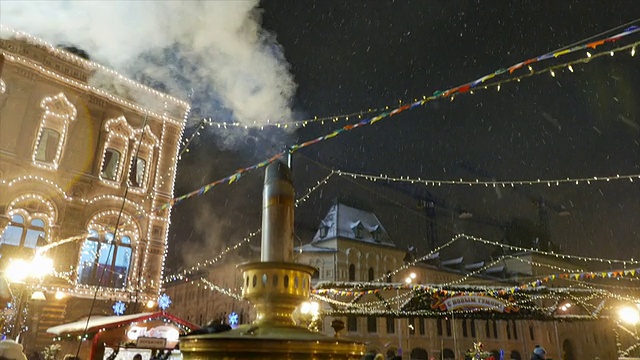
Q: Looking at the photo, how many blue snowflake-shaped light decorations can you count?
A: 3